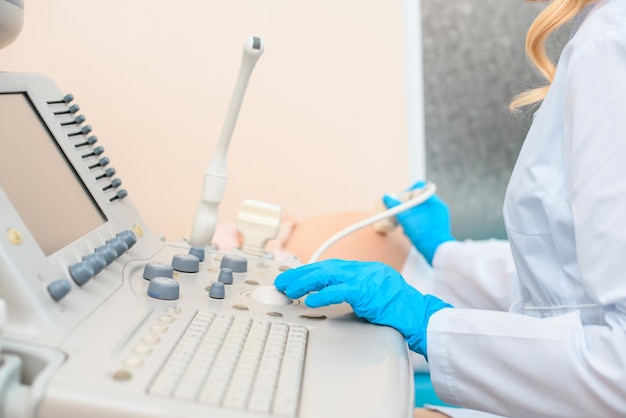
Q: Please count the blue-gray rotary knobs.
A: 13